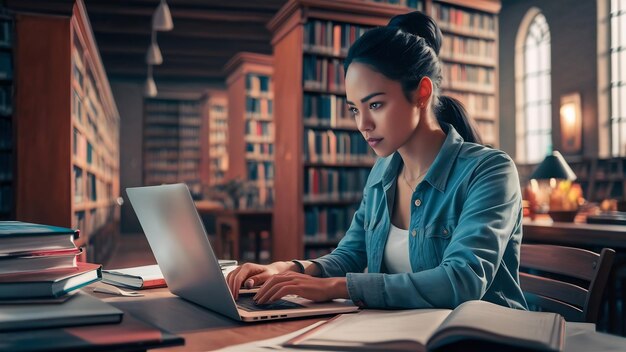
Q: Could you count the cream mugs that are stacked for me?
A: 0